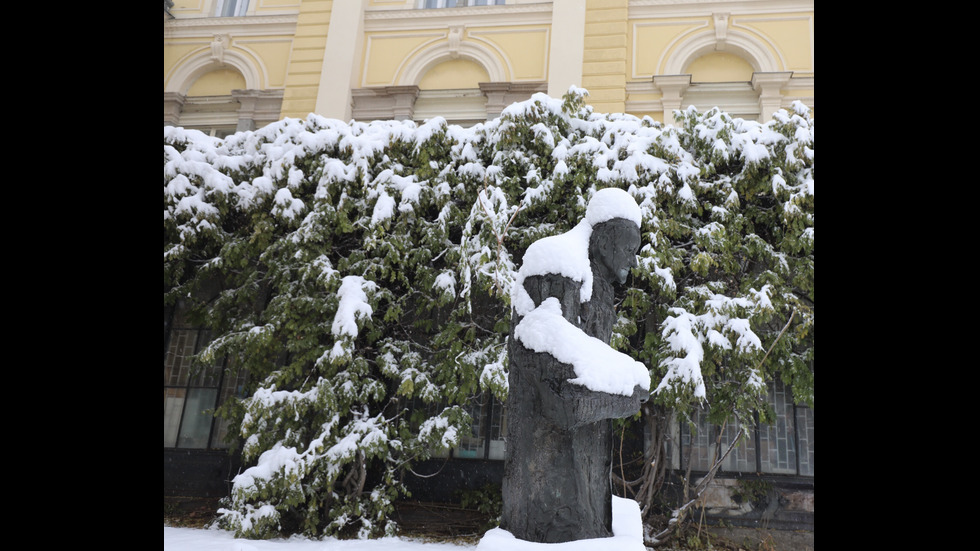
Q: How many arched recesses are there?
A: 3